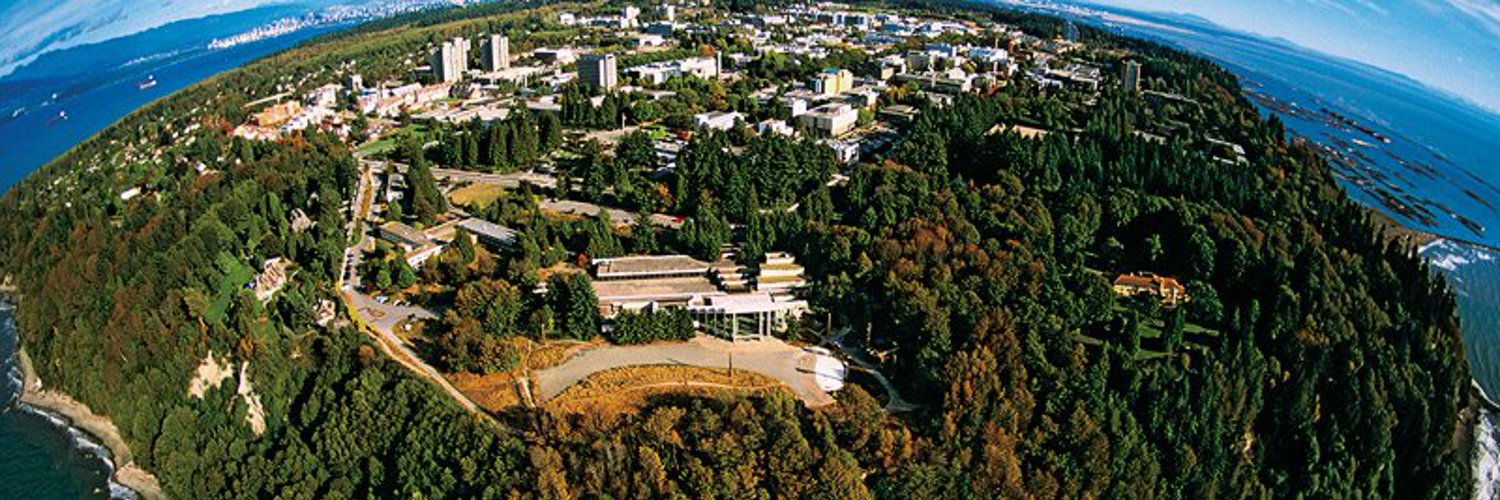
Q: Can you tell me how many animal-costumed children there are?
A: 0